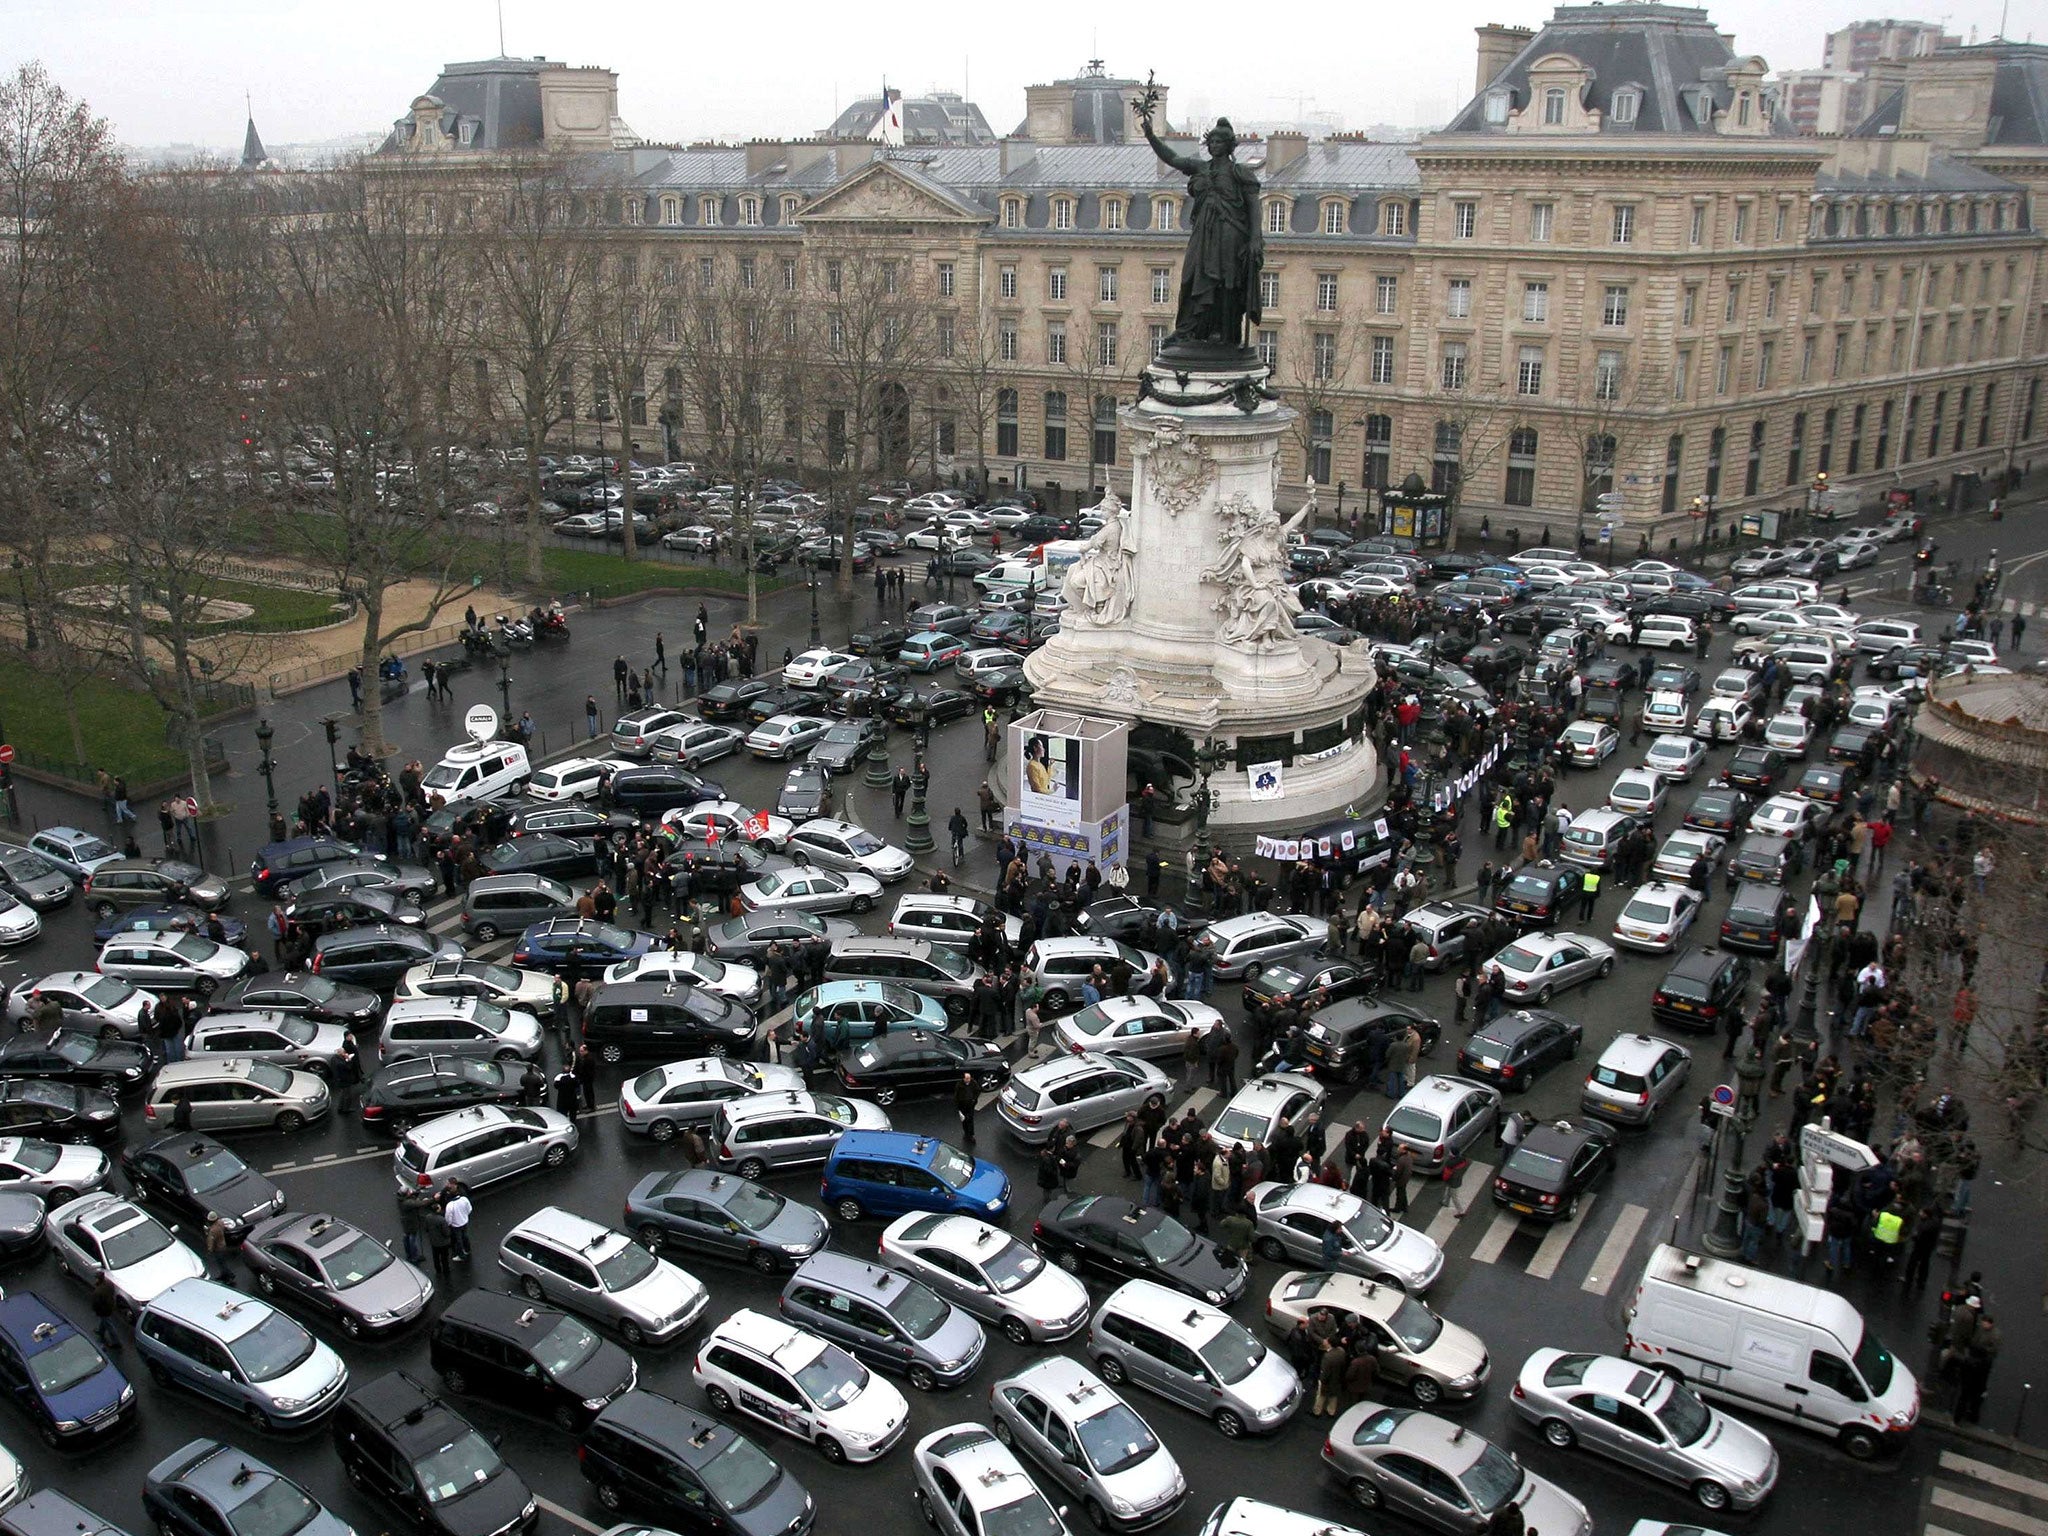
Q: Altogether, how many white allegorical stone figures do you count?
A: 2